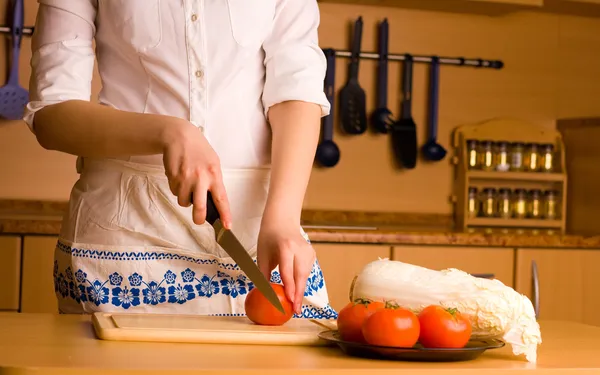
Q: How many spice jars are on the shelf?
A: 12